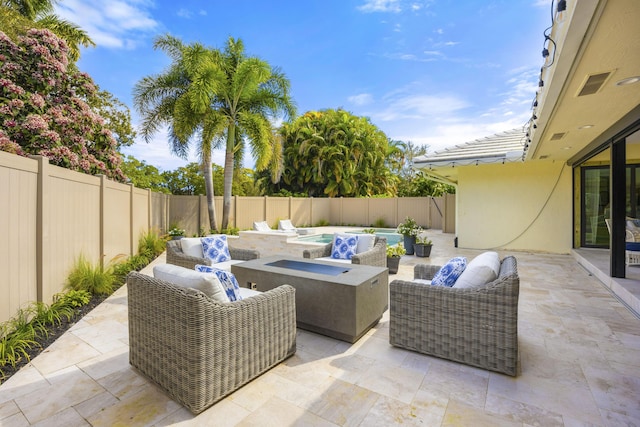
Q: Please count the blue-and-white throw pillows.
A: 4